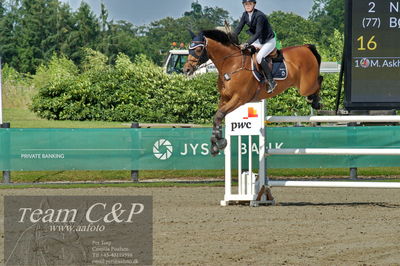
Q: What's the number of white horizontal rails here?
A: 3